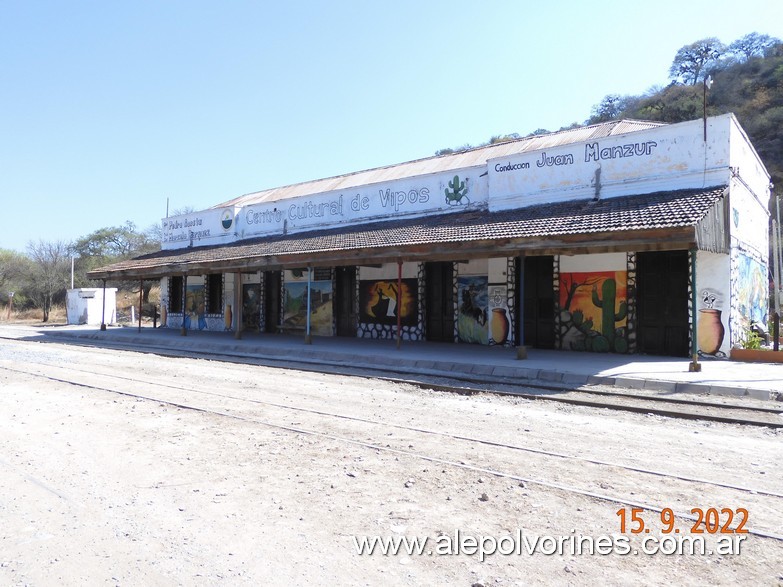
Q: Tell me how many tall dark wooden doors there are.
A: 5